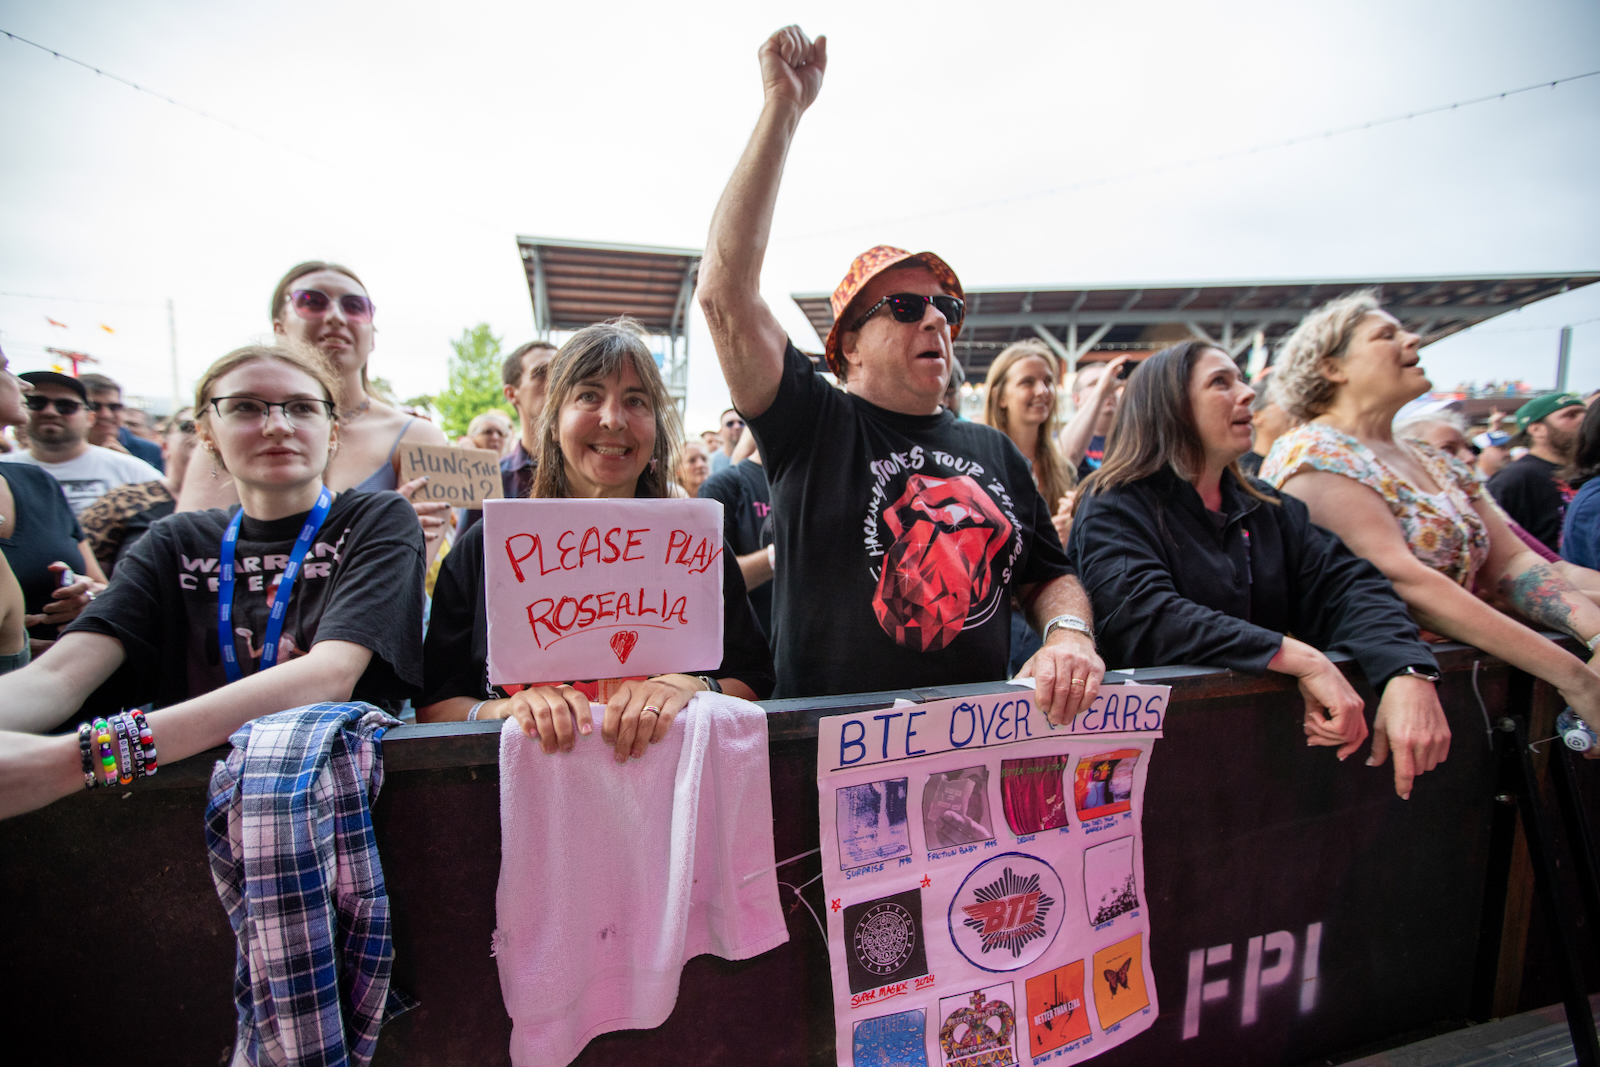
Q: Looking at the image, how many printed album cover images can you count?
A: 10